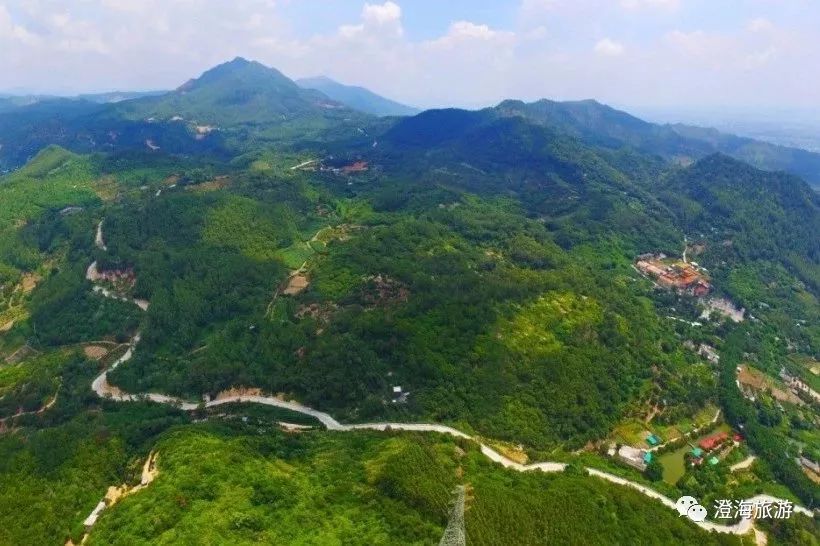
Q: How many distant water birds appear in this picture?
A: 0